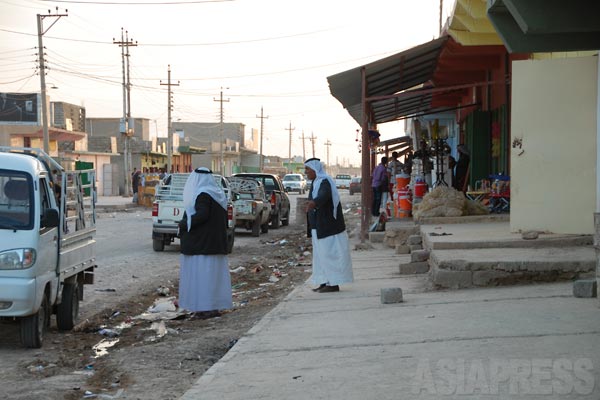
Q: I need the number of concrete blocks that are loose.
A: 2